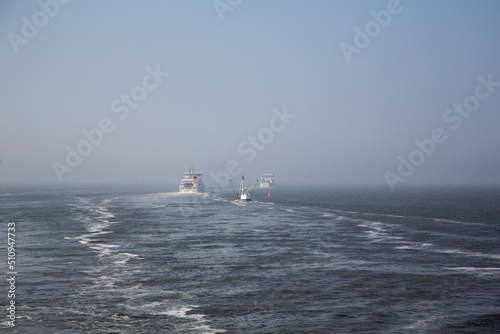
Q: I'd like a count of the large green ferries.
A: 0